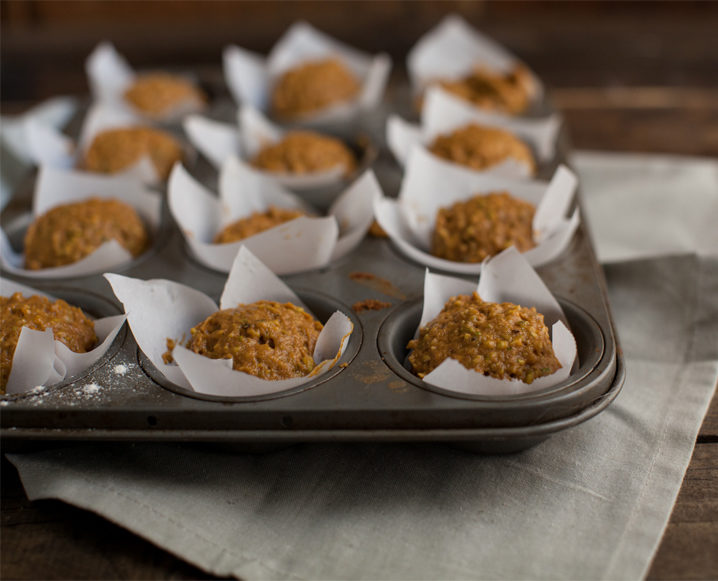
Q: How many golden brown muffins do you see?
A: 12